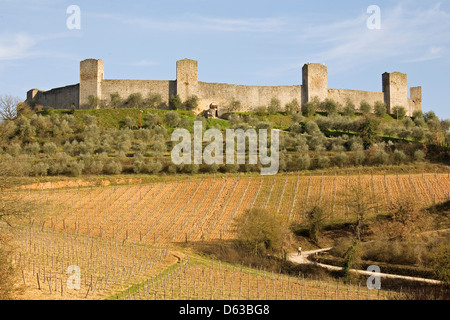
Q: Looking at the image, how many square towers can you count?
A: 5